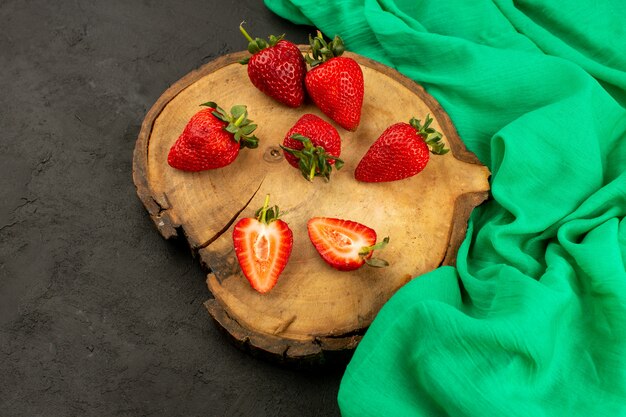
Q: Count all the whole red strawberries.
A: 5